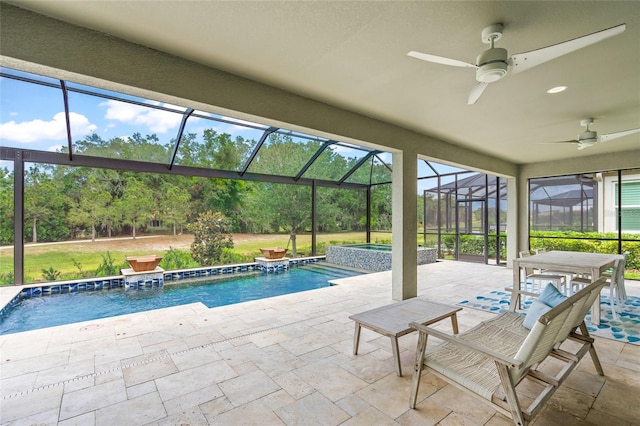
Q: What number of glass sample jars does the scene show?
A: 0